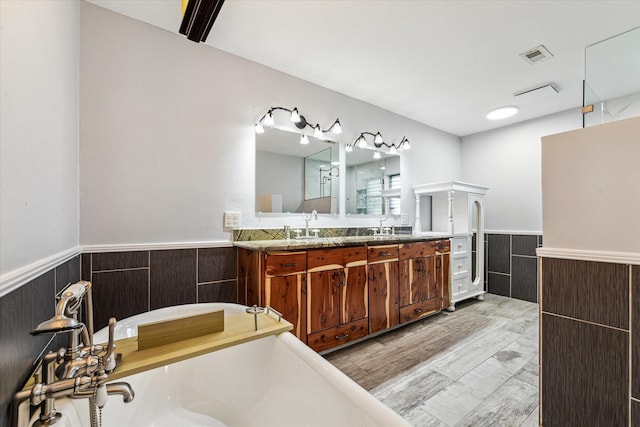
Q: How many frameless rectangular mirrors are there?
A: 2